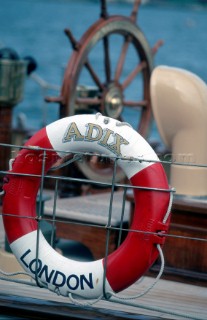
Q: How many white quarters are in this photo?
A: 2